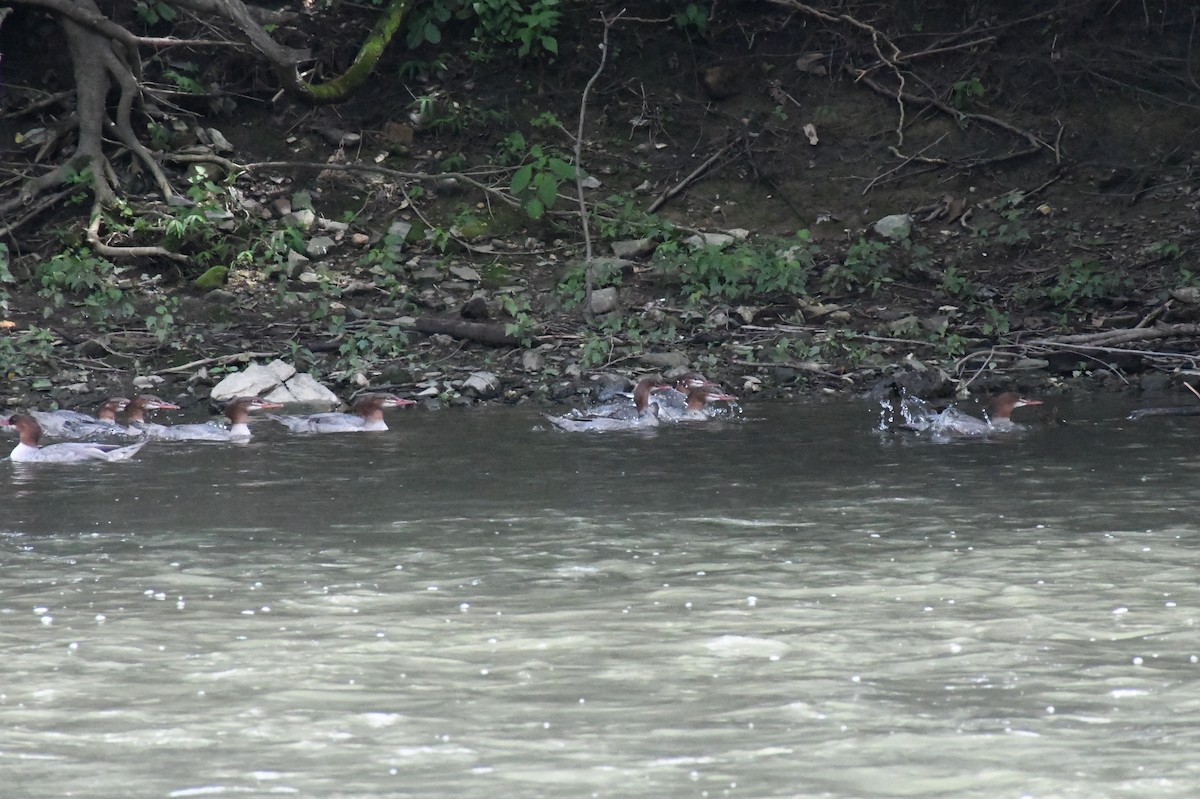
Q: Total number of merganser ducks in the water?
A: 9